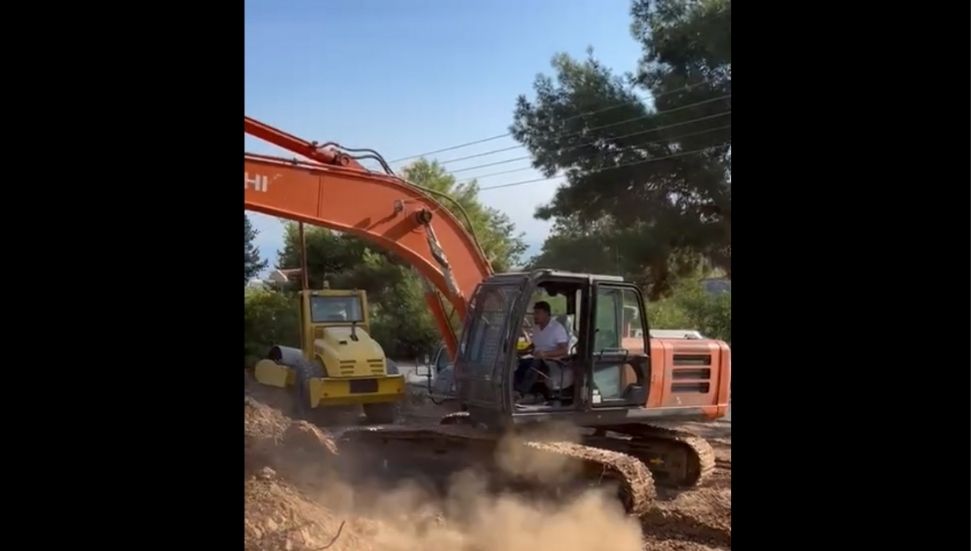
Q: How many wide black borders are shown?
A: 2